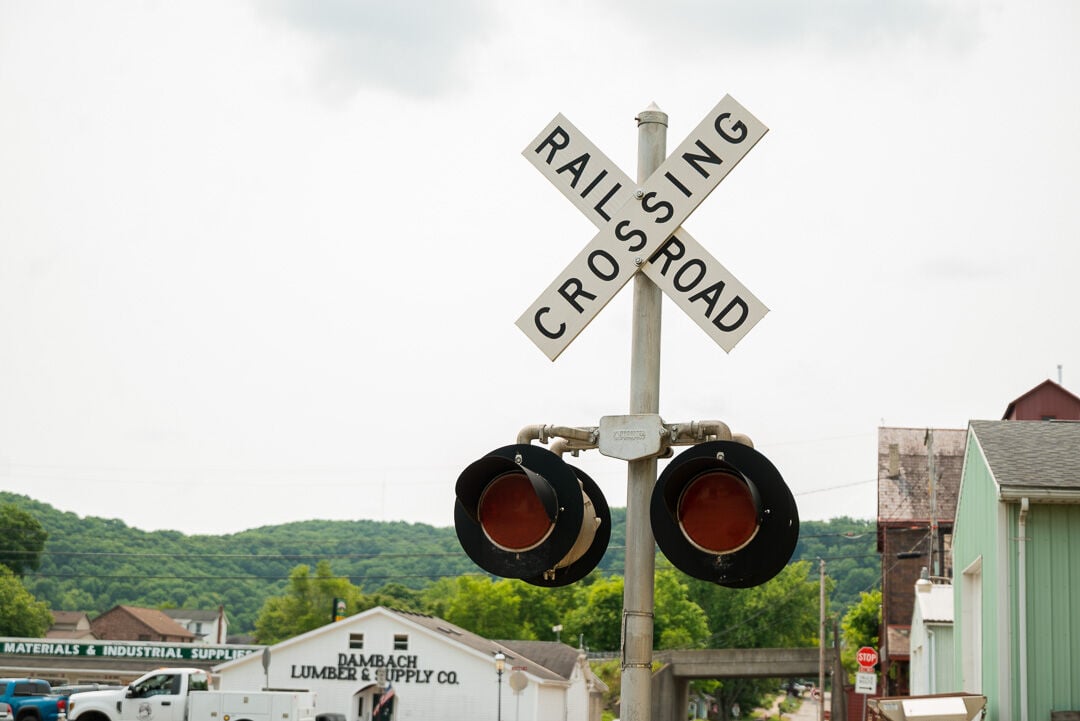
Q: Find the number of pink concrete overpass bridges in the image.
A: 0